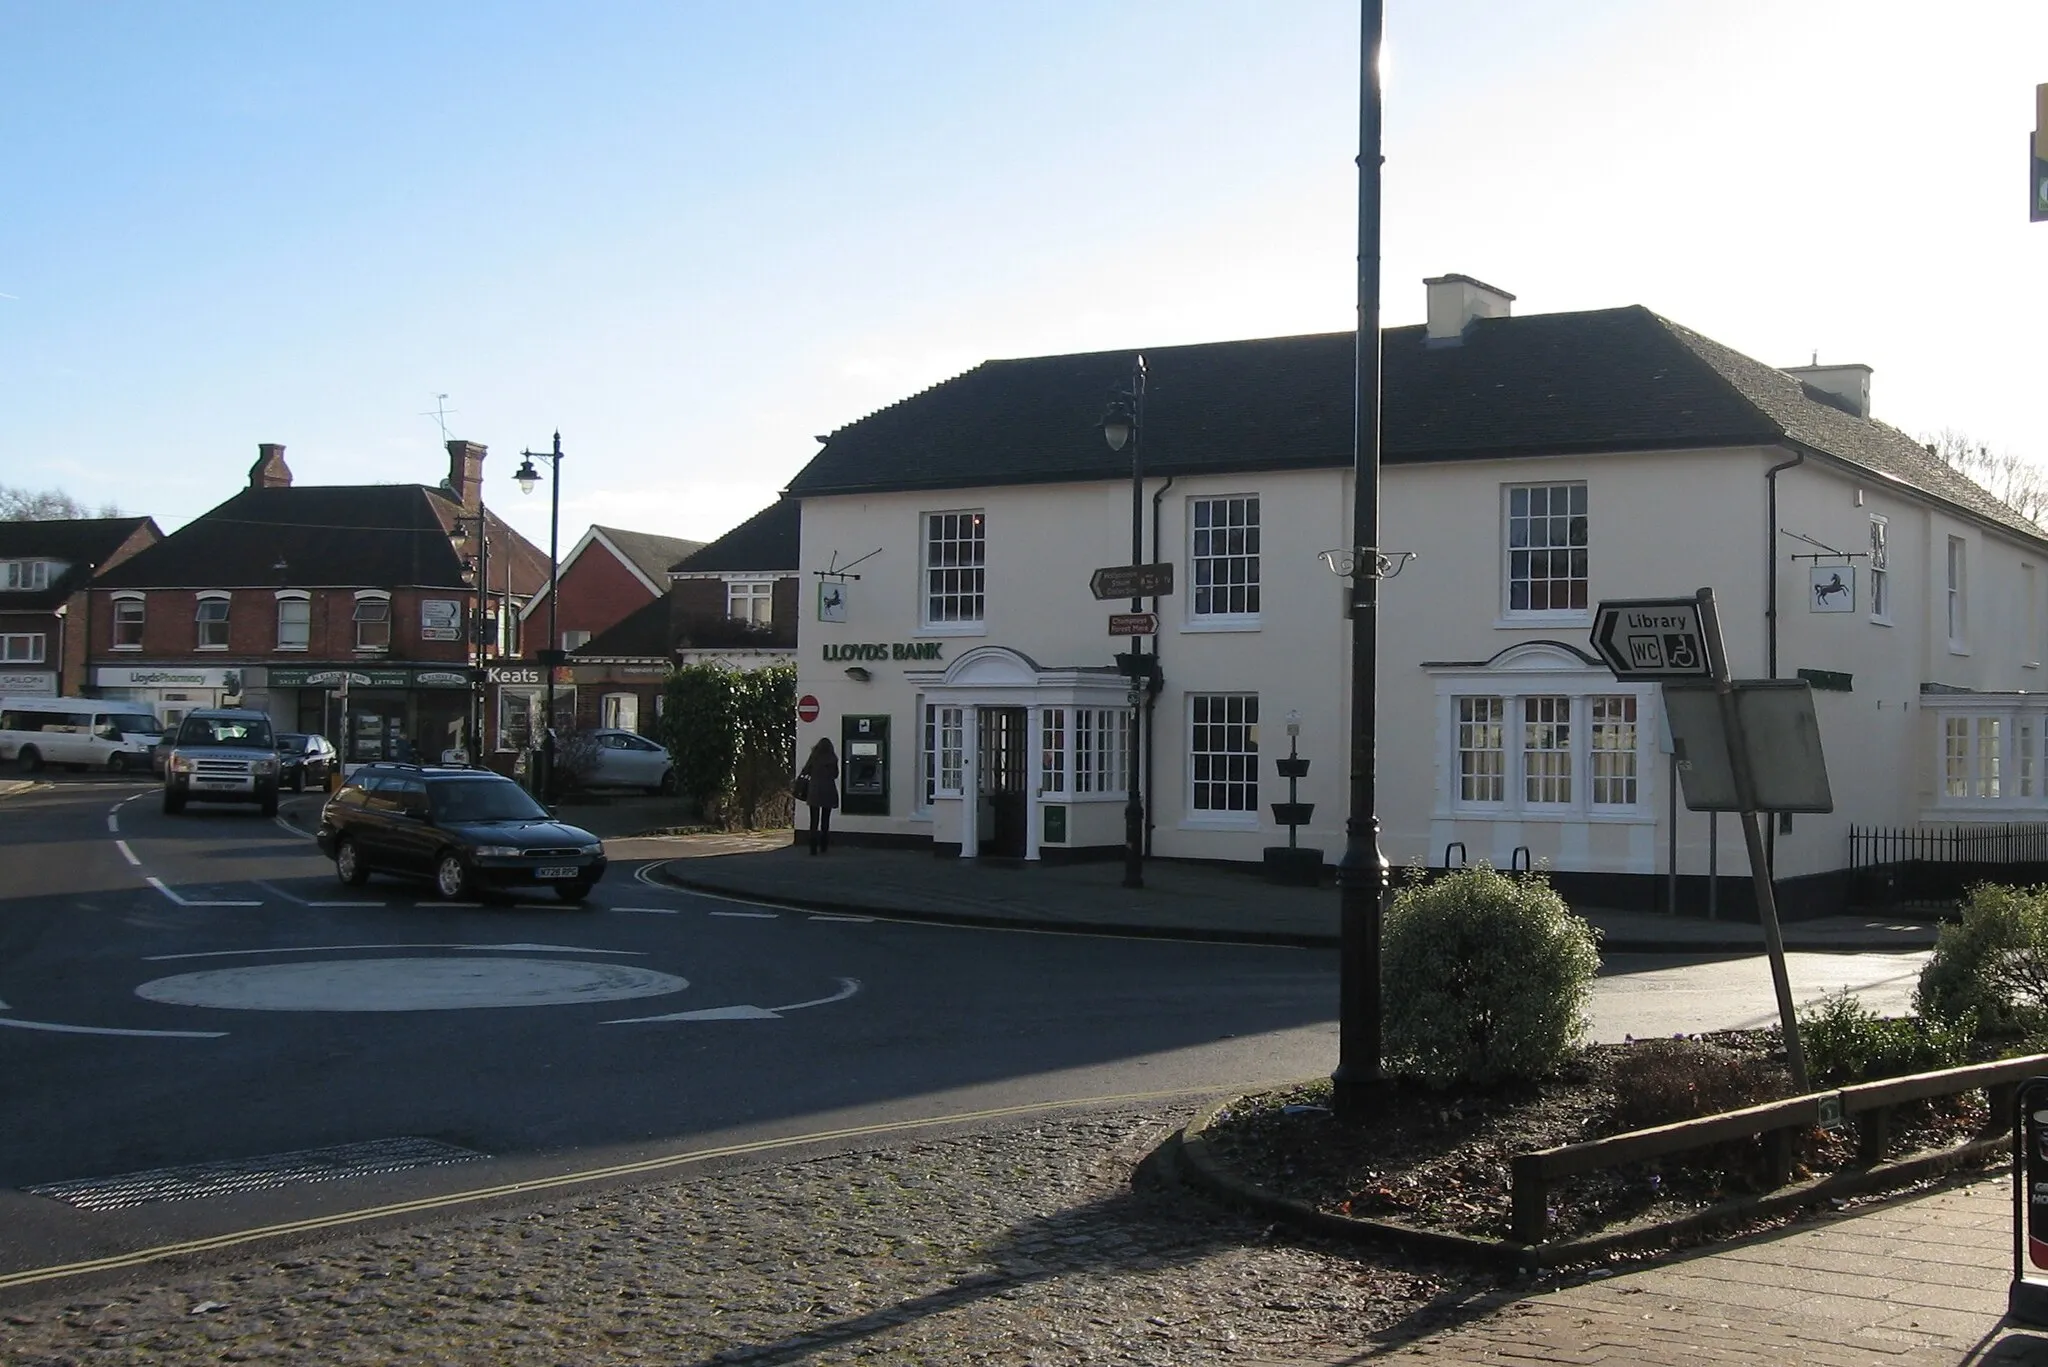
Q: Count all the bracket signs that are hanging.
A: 2